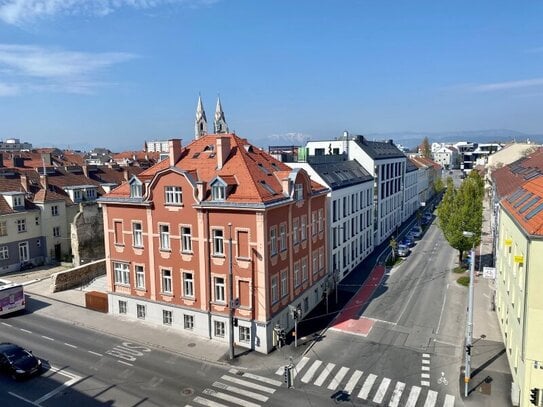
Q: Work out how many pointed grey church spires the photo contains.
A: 2